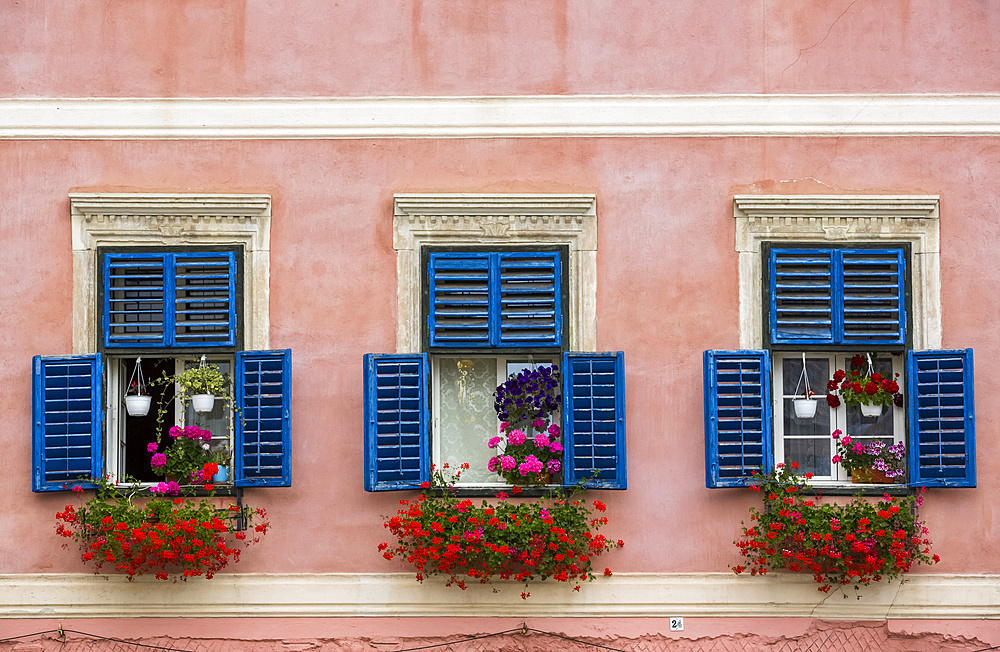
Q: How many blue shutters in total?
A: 12